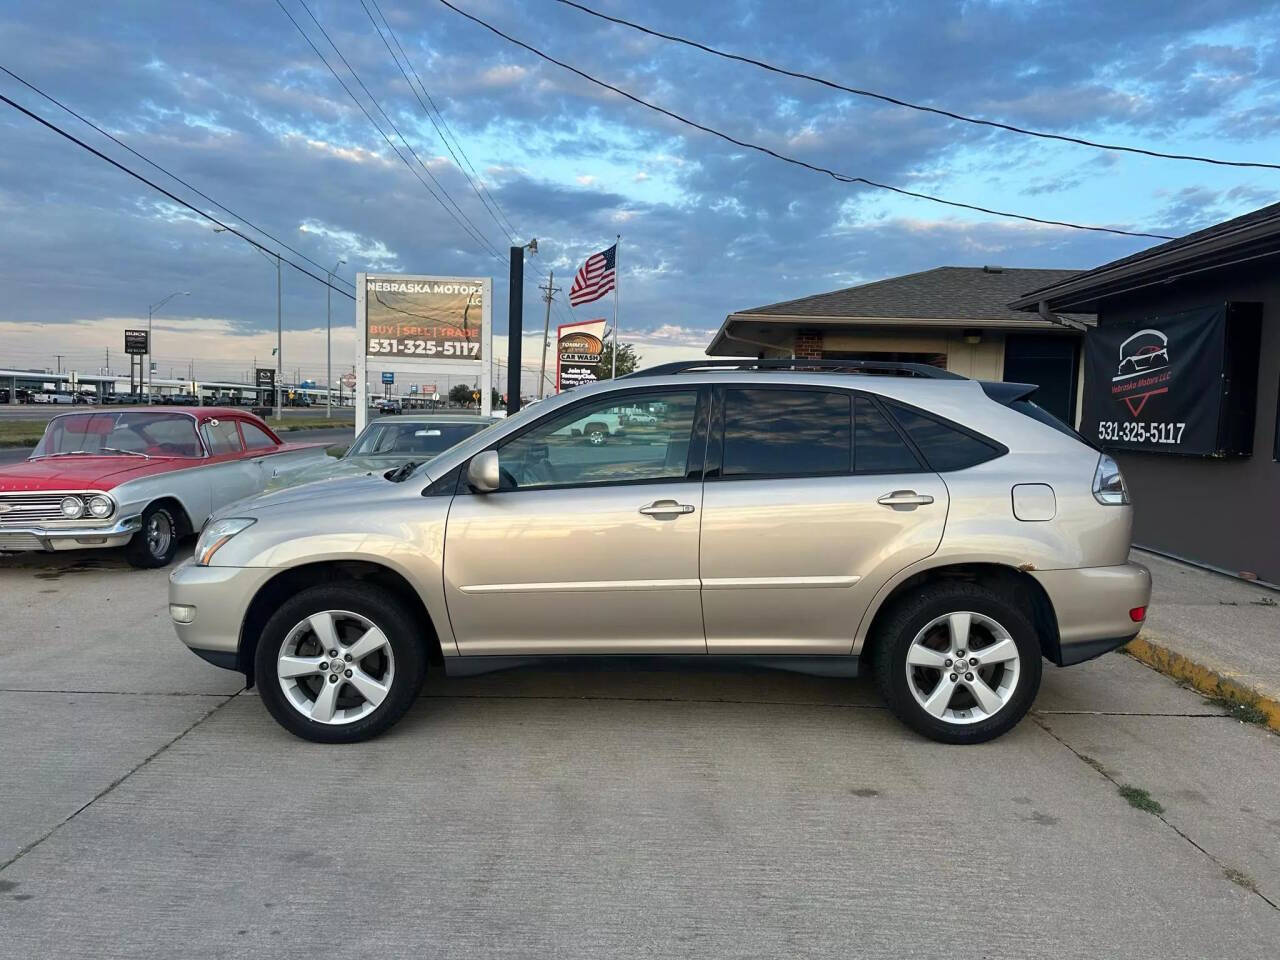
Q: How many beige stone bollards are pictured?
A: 0